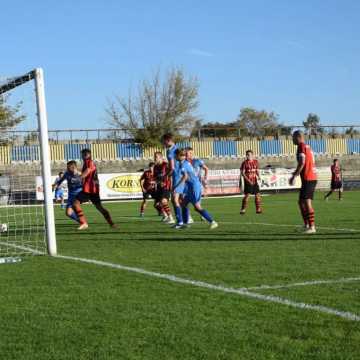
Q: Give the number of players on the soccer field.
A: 11